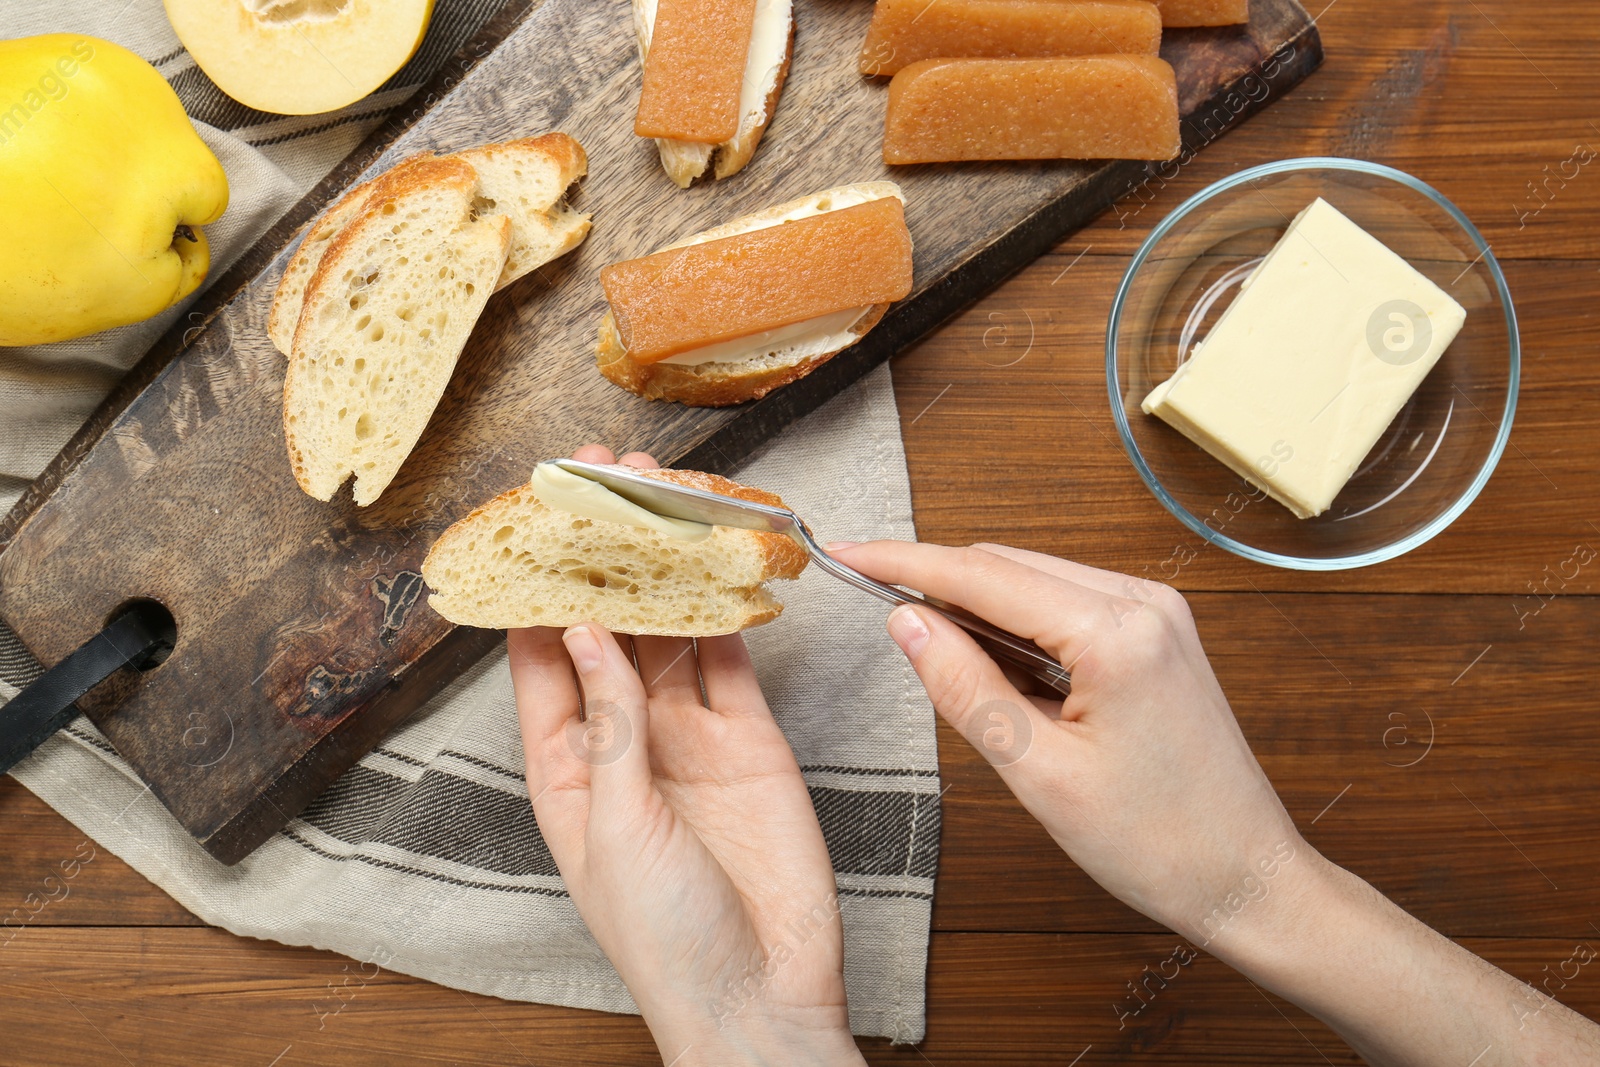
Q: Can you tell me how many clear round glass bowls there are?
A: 1